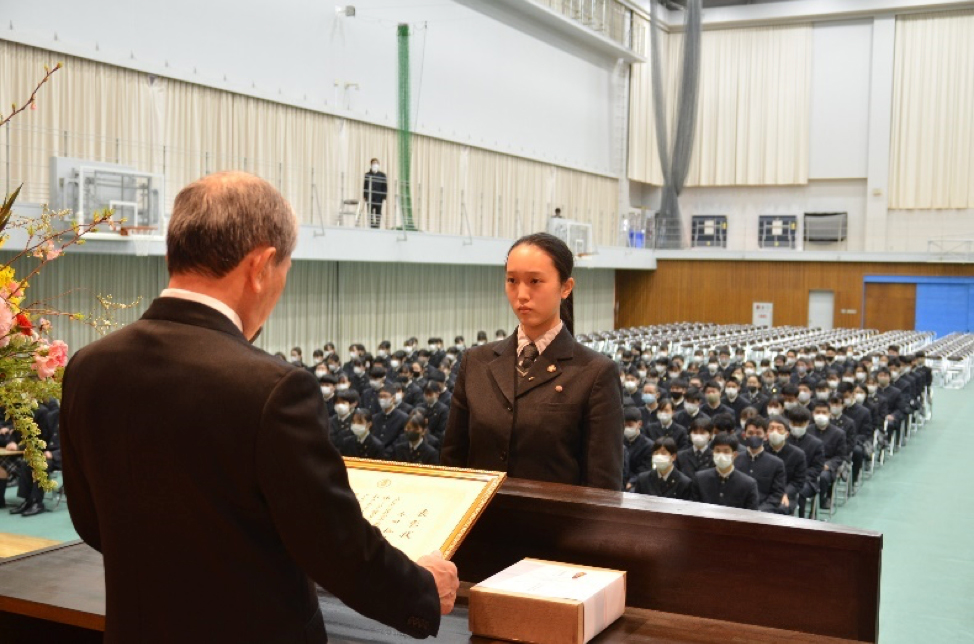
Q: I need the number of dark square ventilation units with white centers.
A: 2